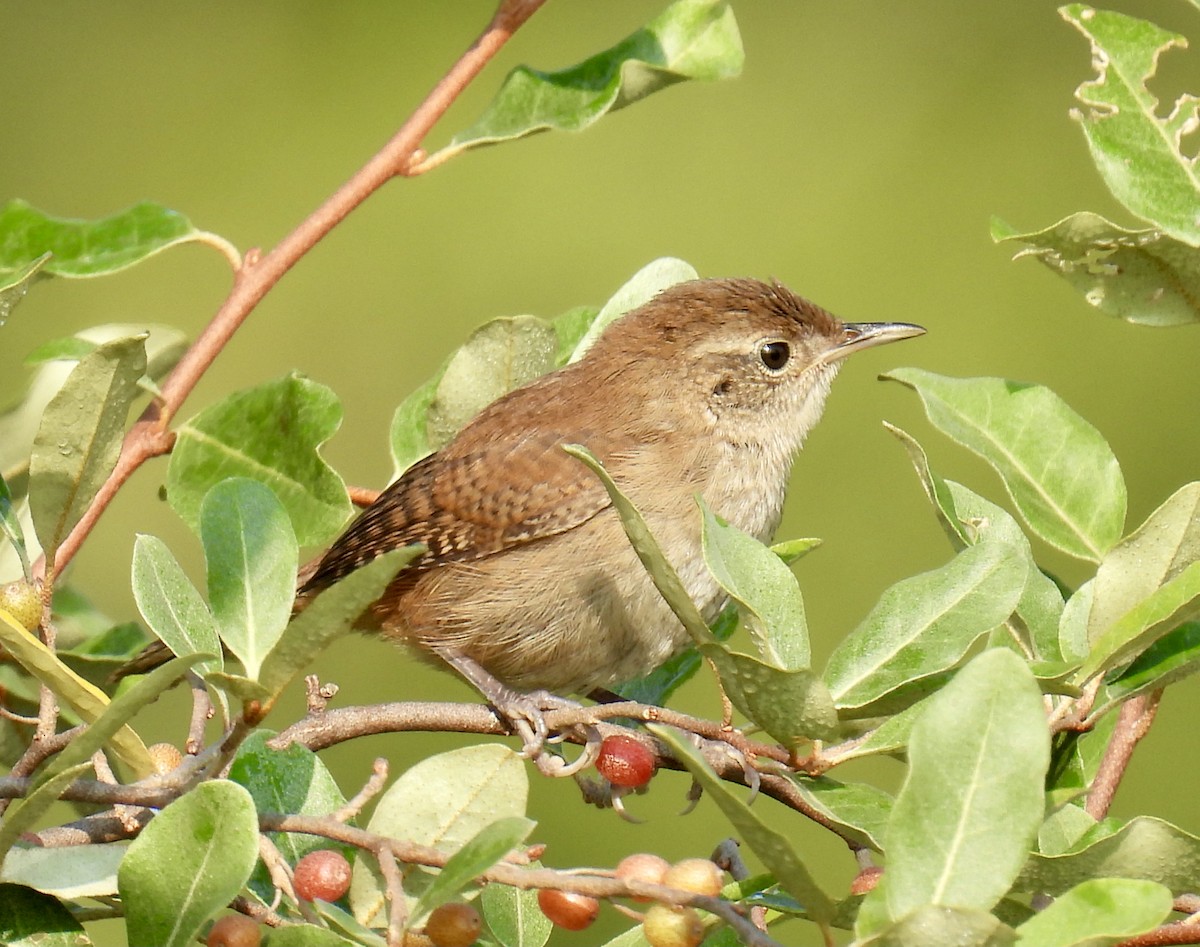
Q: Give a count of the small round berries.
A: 11